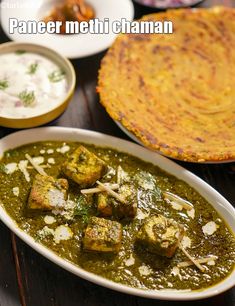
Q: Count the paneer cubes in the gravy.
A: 5